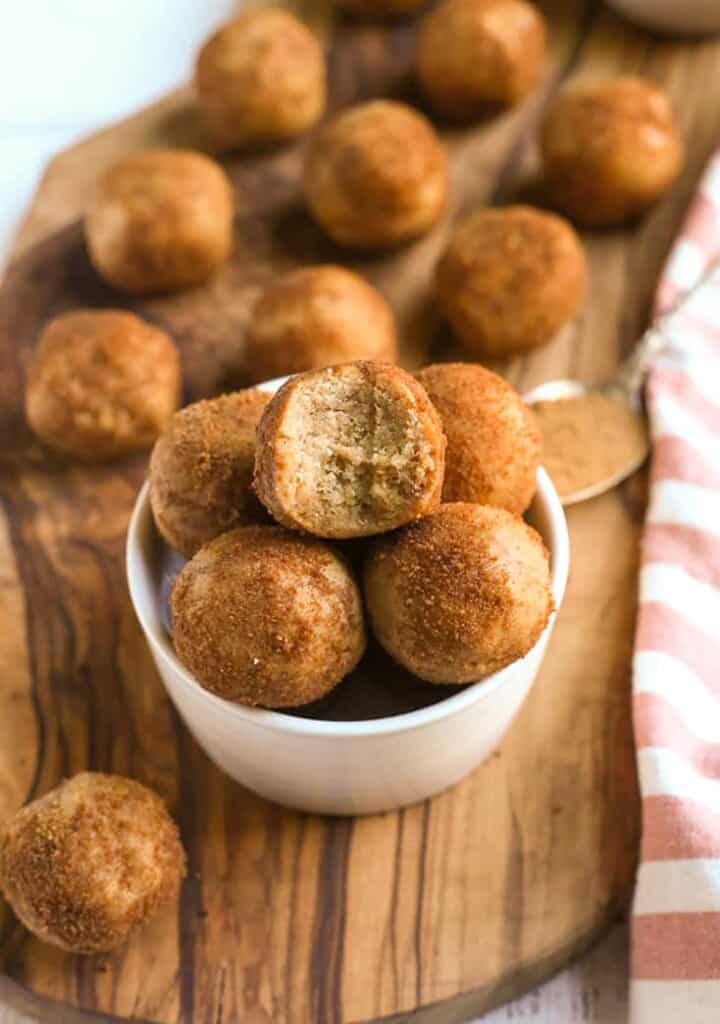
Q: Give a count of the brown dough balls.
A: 15